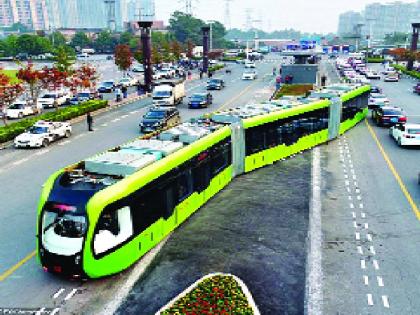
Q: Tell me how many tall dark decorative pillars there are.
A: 3